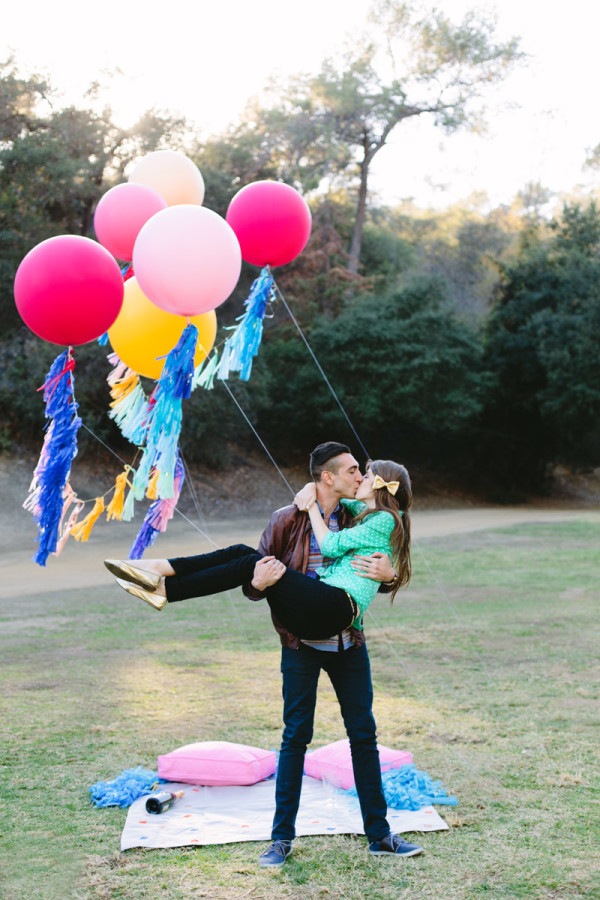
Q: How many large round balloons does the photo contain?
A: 6